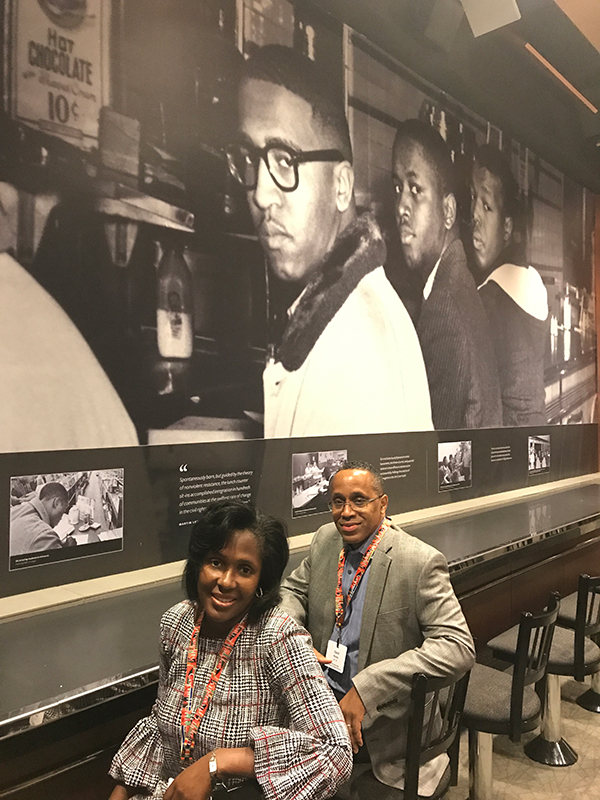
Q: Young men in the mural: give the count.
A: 3